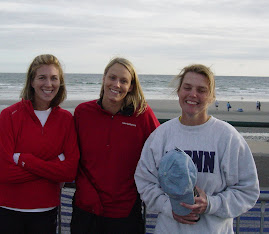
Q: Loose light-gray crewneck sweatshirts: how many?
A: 1